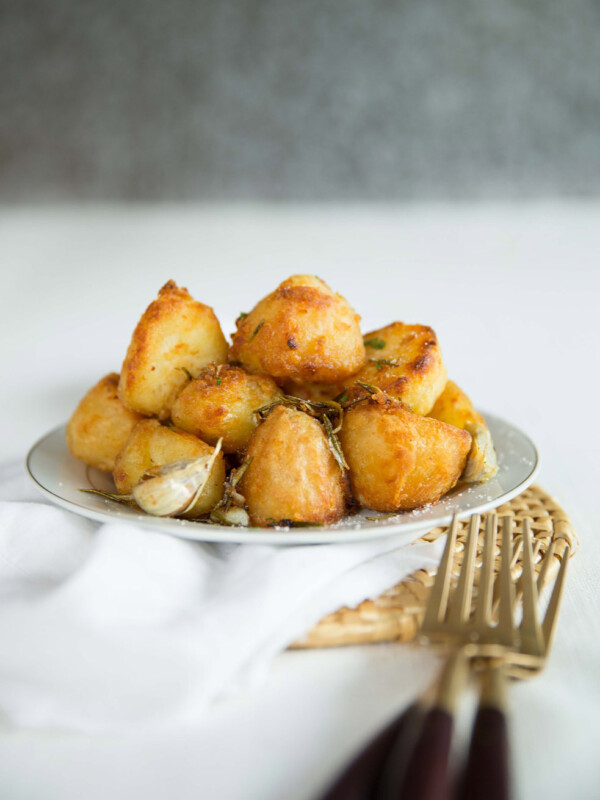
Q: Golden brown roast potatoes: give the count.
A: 9